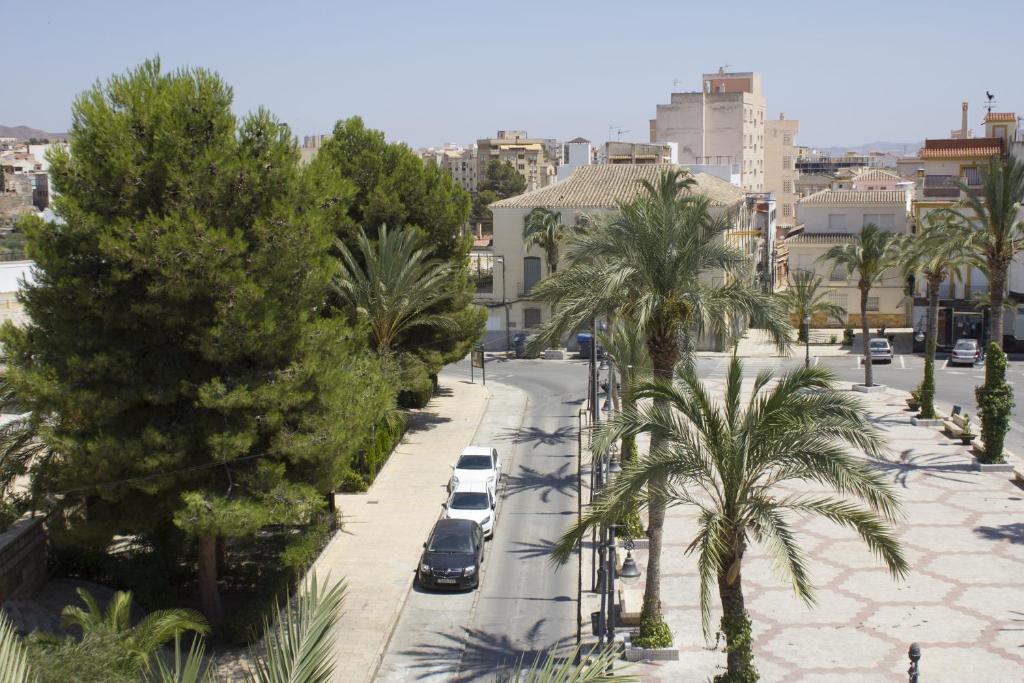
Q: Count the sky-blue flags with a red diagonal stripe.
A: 0